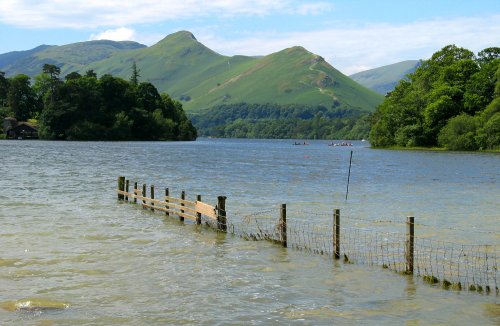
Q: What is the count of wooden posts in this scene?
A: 12